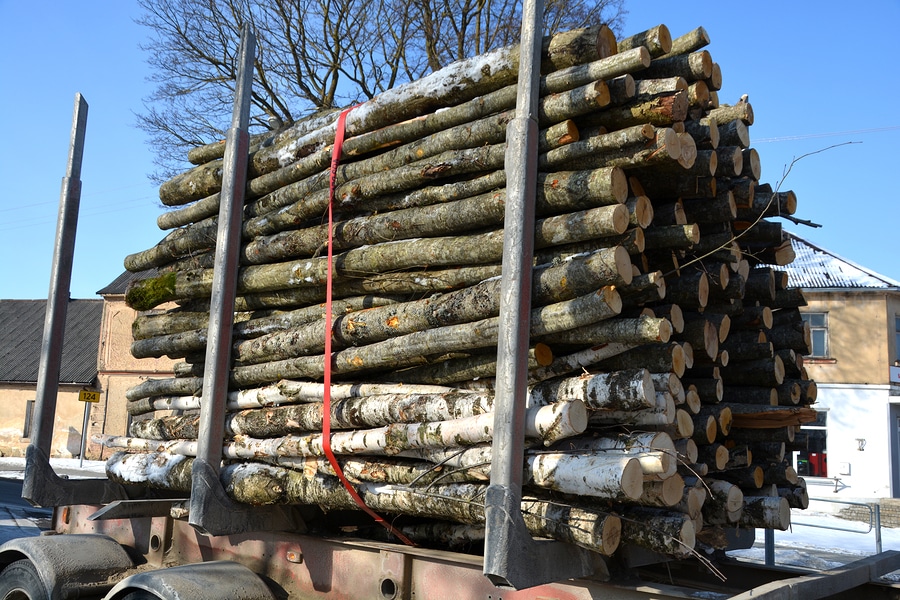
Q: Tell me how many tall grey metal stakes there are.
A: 3